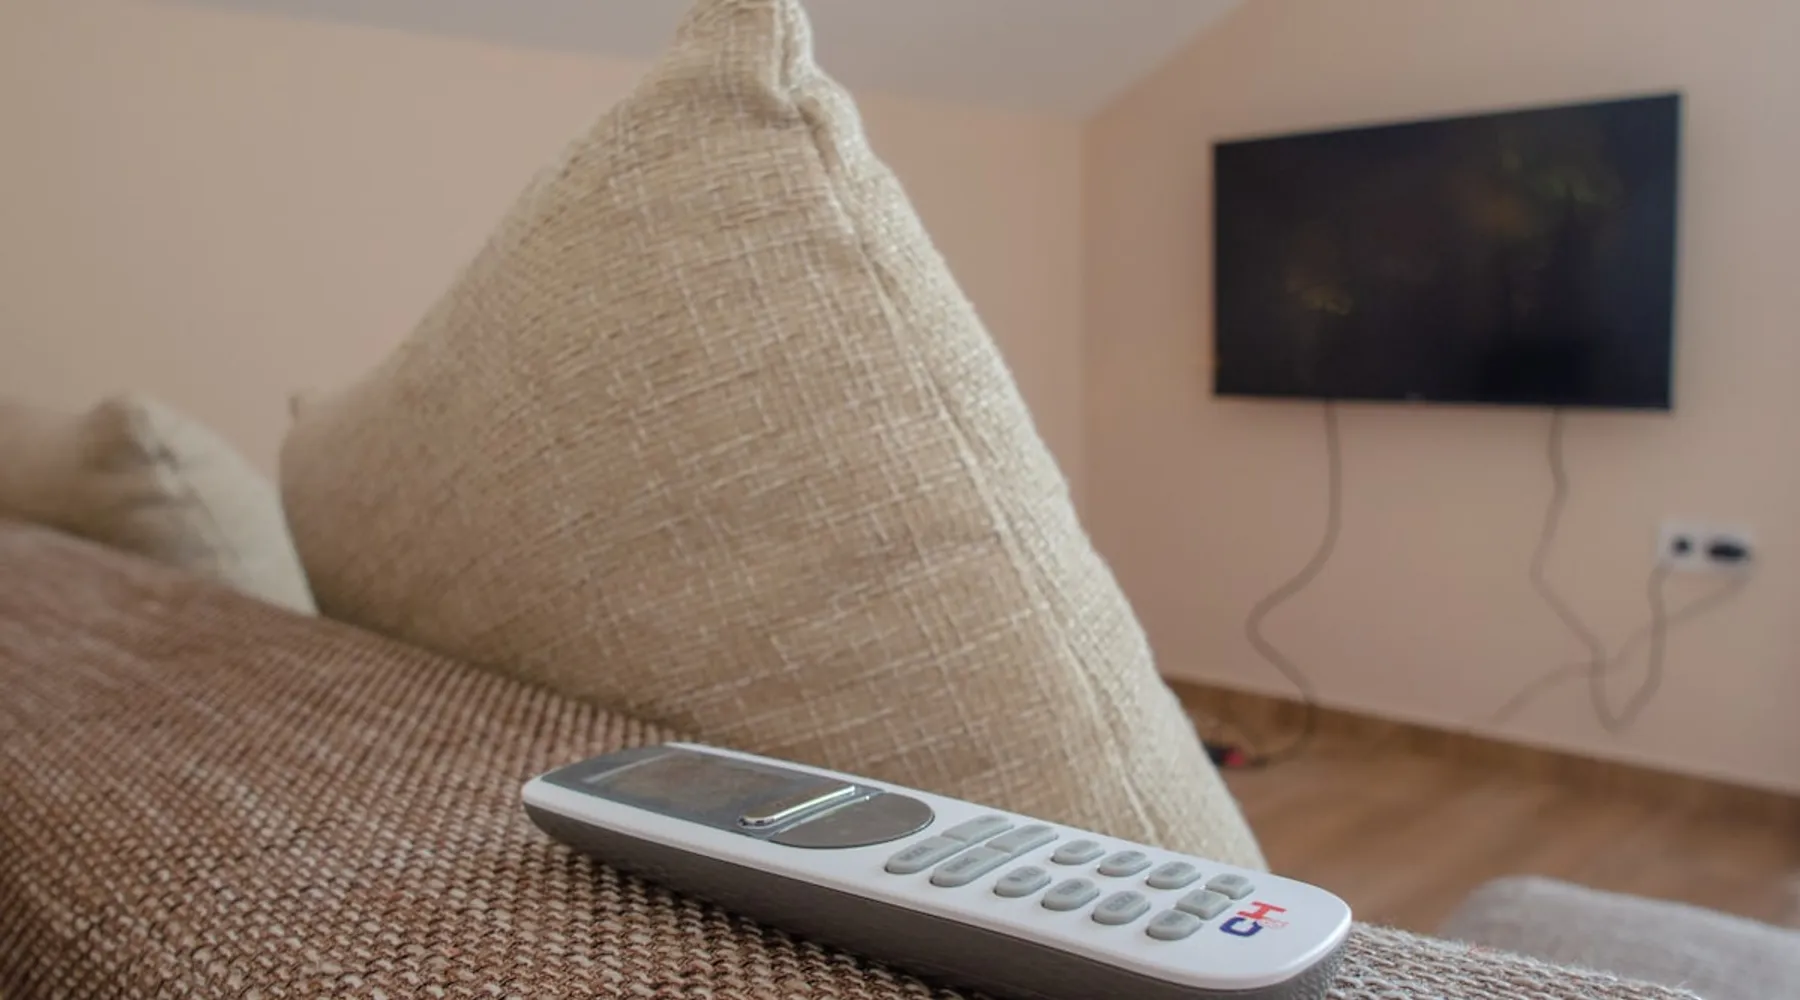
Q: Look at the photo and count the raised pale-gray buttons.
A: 13